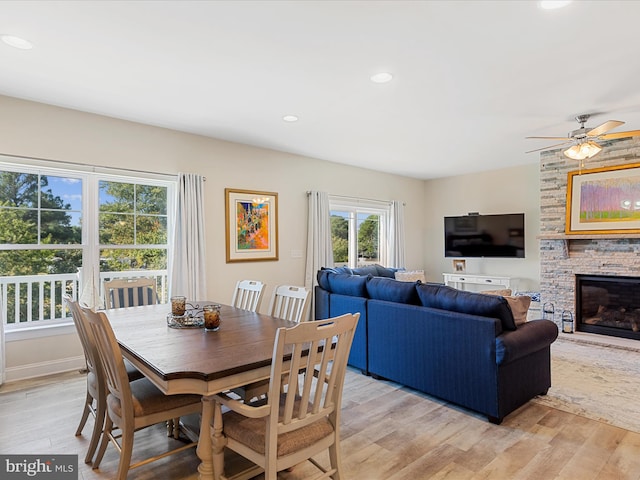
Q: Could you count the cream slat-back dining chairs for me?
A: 6